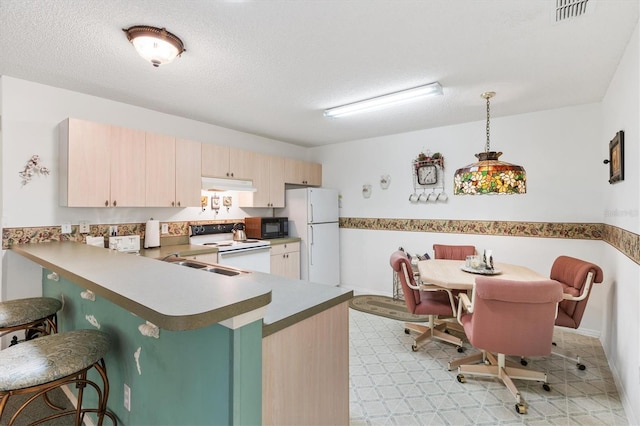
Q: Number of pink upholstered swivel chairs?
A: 4